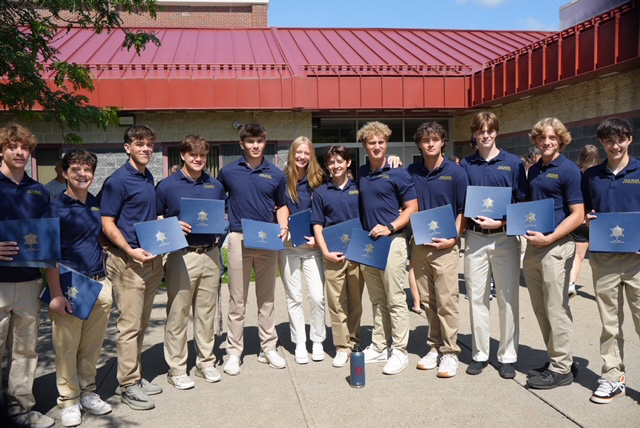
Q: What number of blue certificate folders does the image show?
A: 12